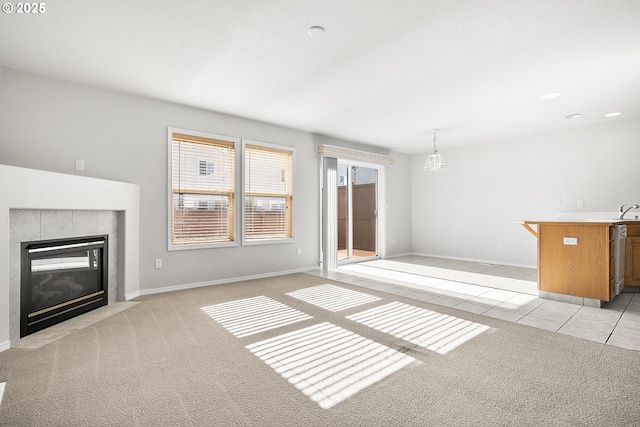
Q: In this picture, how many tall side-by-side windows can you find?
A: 2